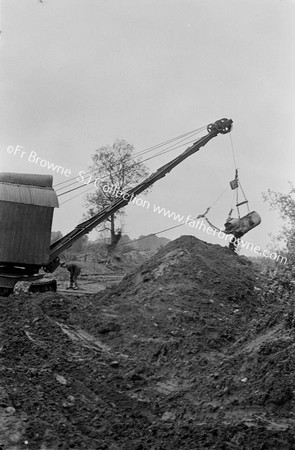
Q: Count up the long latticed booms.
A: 1